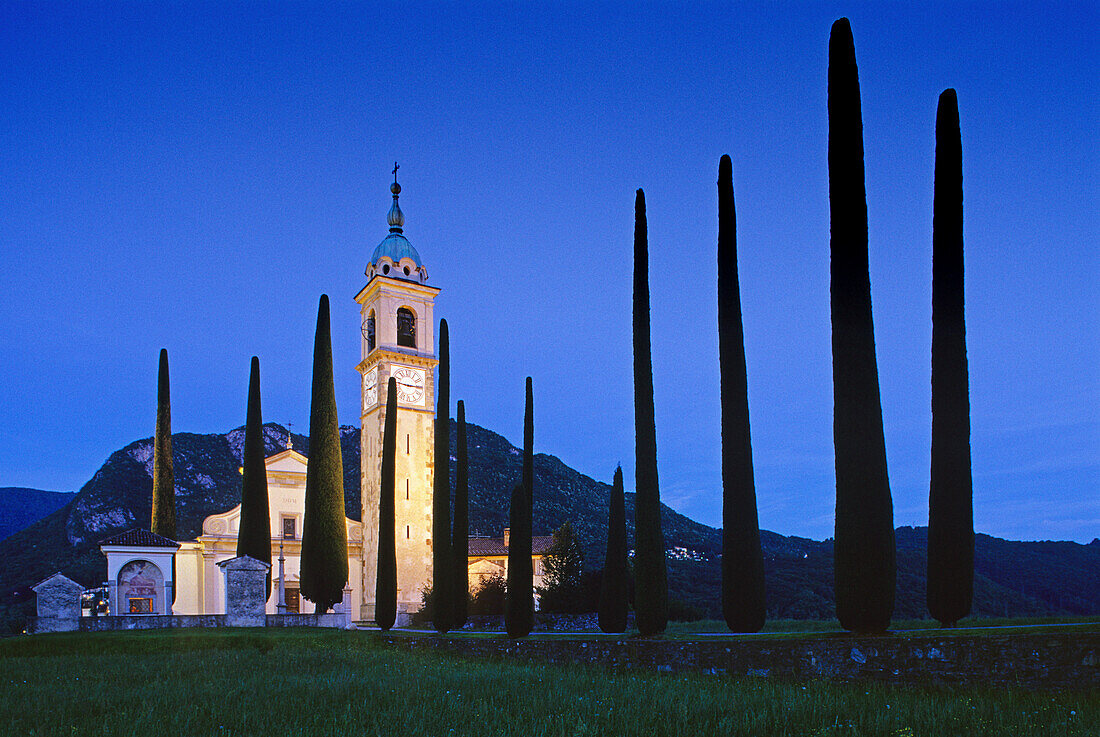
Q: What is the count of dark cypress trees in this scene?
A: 13